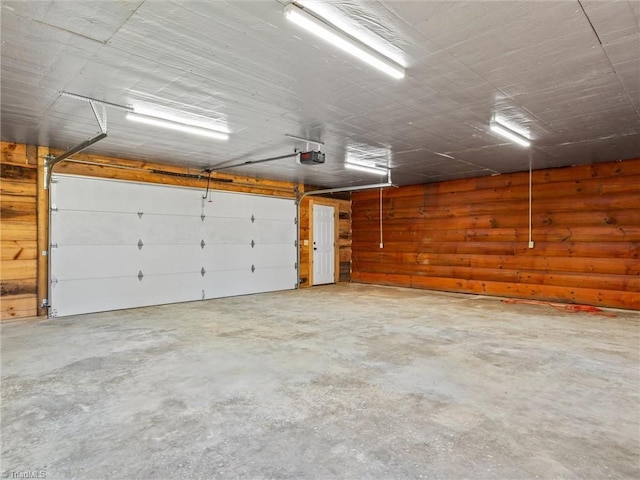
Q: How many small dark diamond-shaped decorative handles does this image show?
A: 9